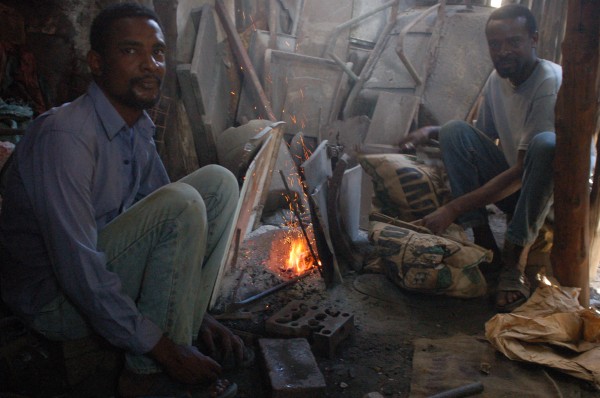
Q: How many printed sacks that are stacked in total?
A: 2